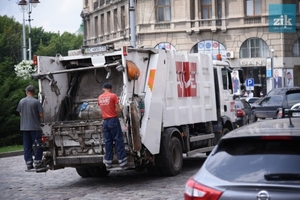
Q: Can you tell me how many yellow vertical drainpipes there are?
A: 0